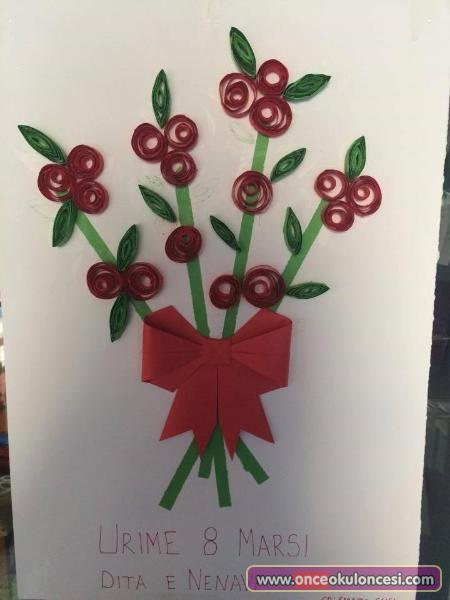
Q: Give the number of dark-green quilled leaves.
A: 13